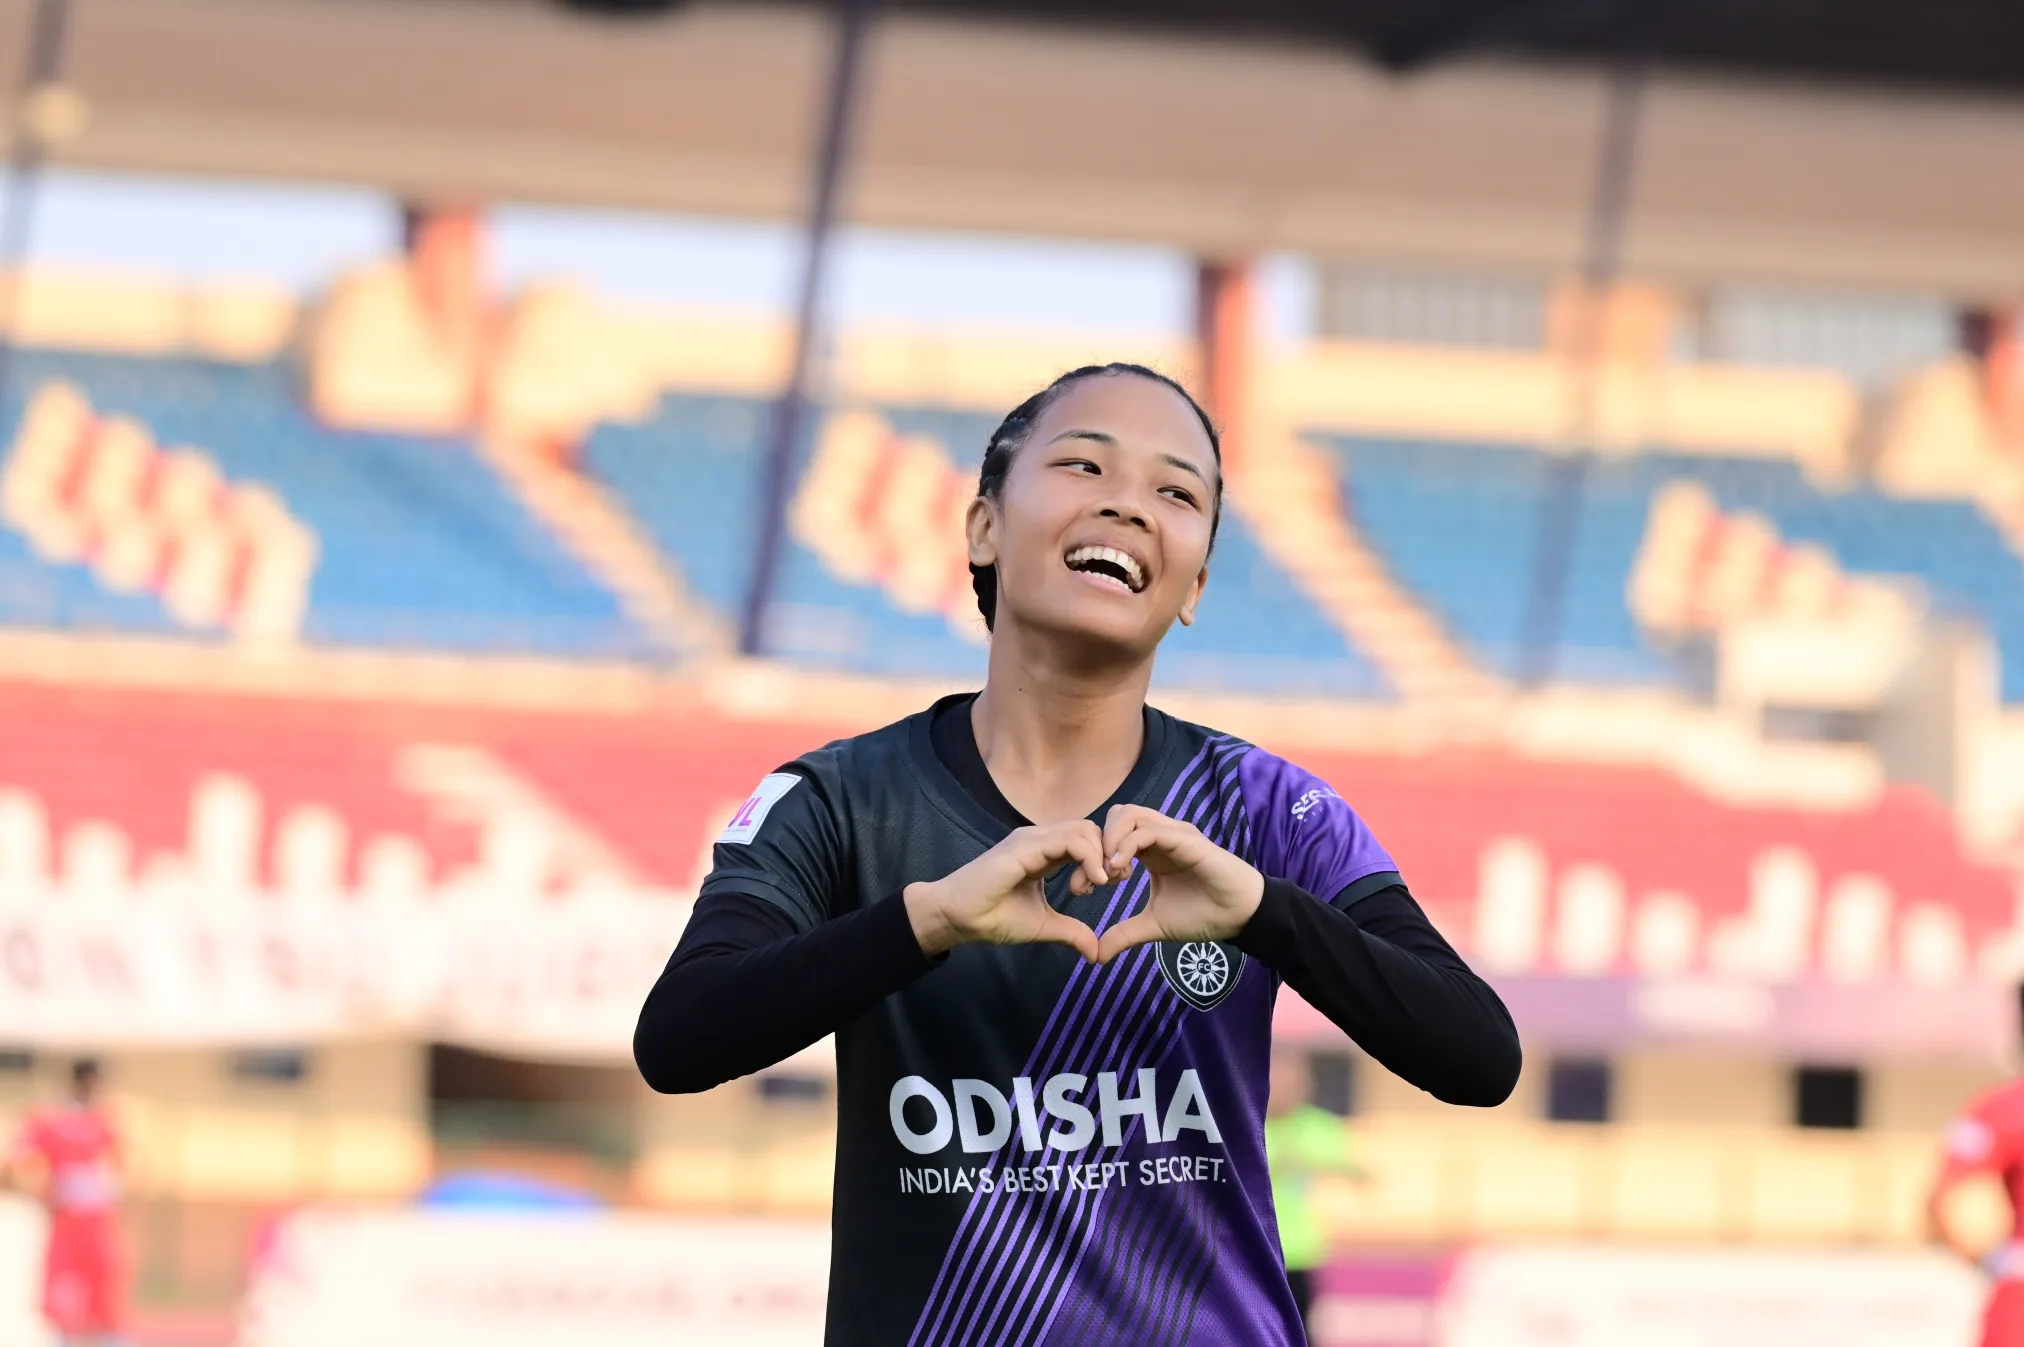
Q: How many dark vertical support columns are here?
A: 3